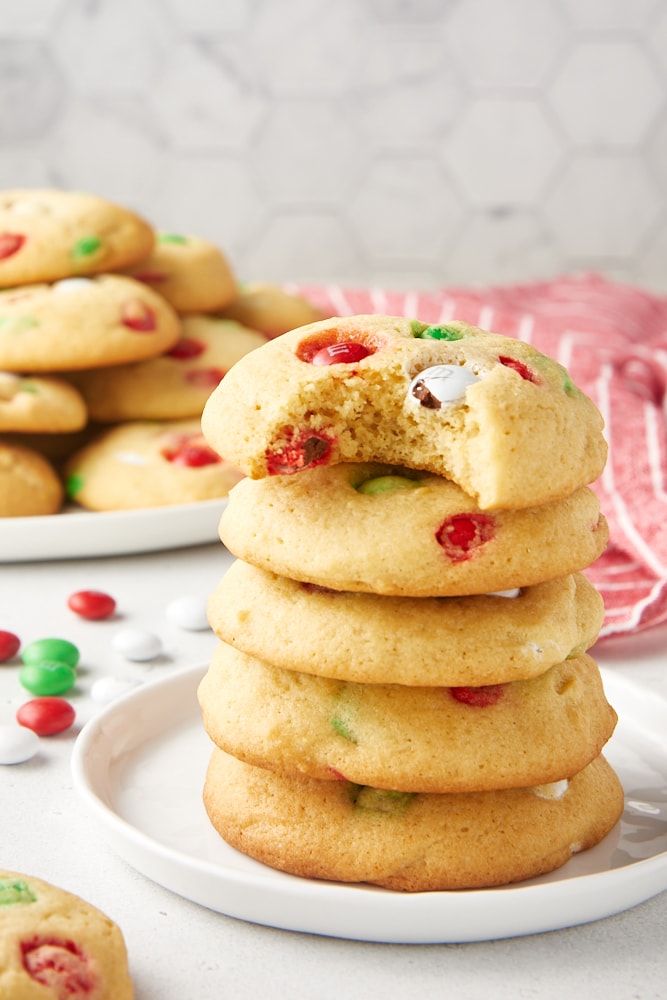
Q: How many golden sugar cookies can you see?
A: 14